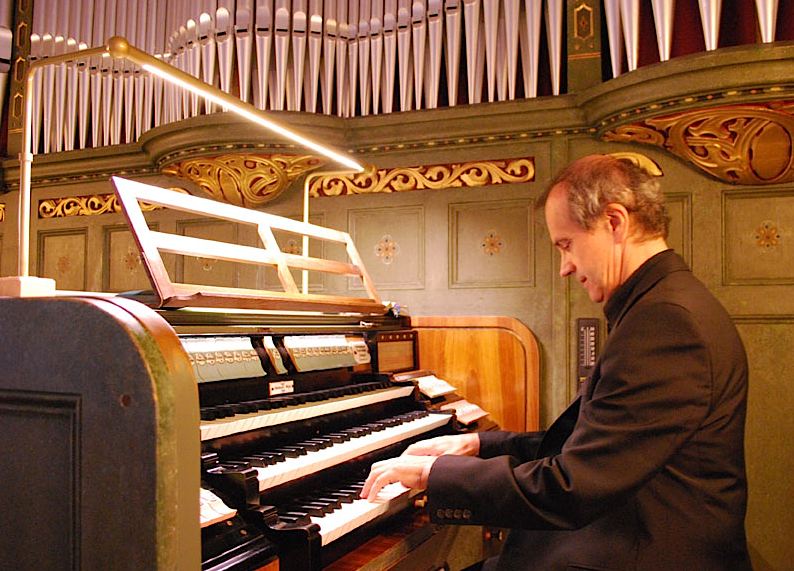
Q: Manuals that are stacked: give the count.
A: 3